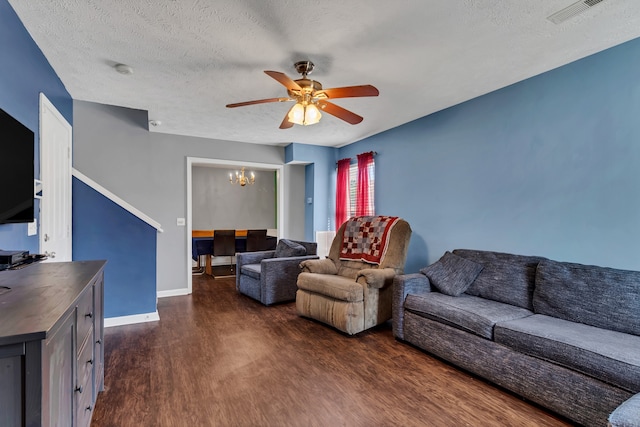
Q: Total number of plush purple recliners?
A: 0